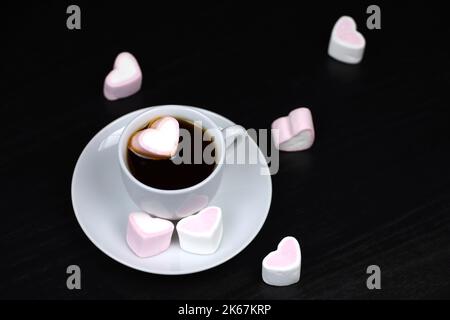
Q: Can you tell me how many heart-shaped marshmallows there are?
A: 7